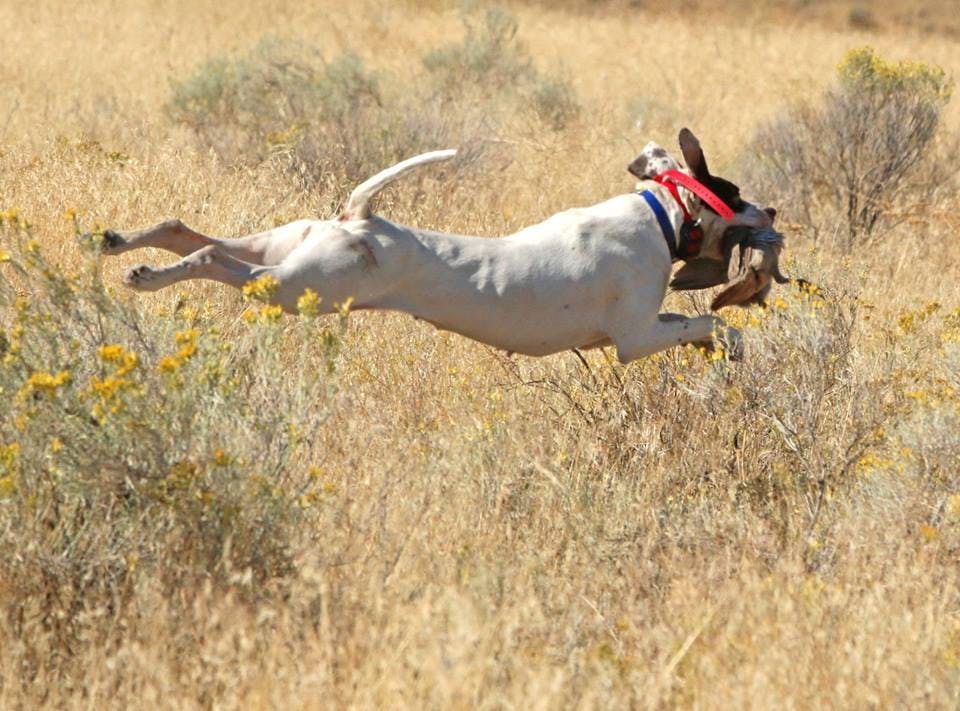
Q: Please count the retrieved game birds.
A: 1